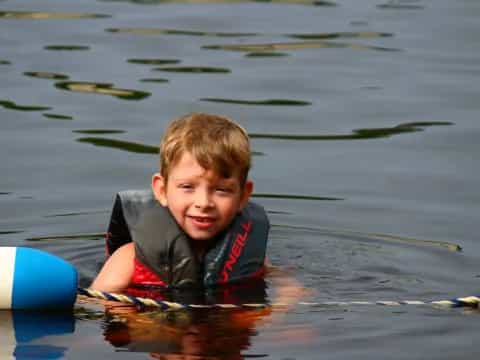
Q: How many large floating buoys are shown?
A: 1